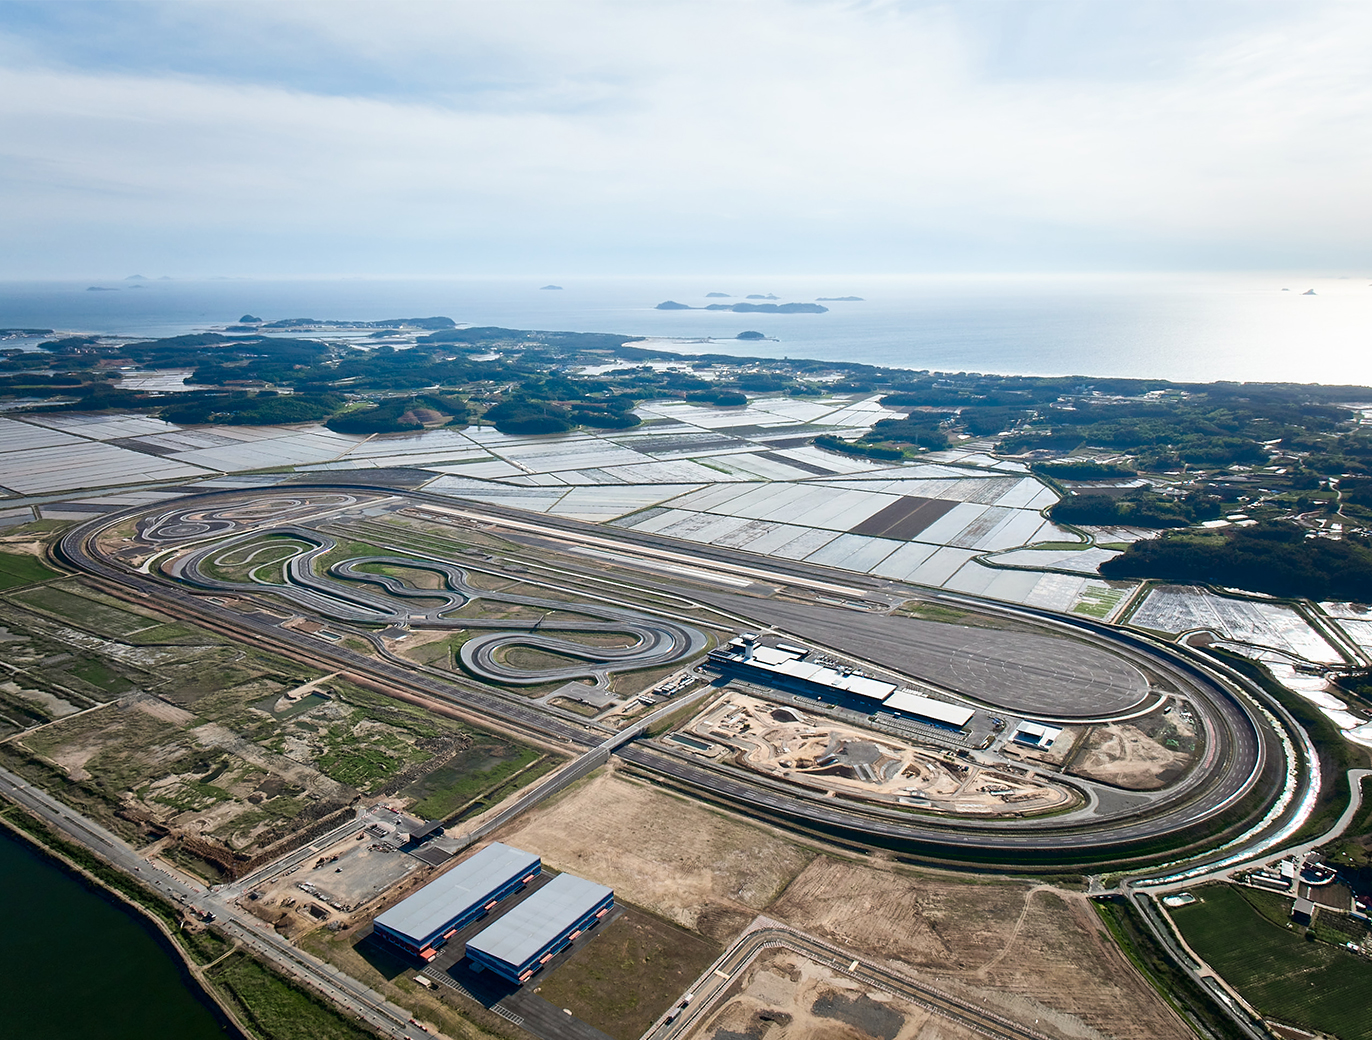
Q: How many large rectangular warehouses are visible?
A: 2